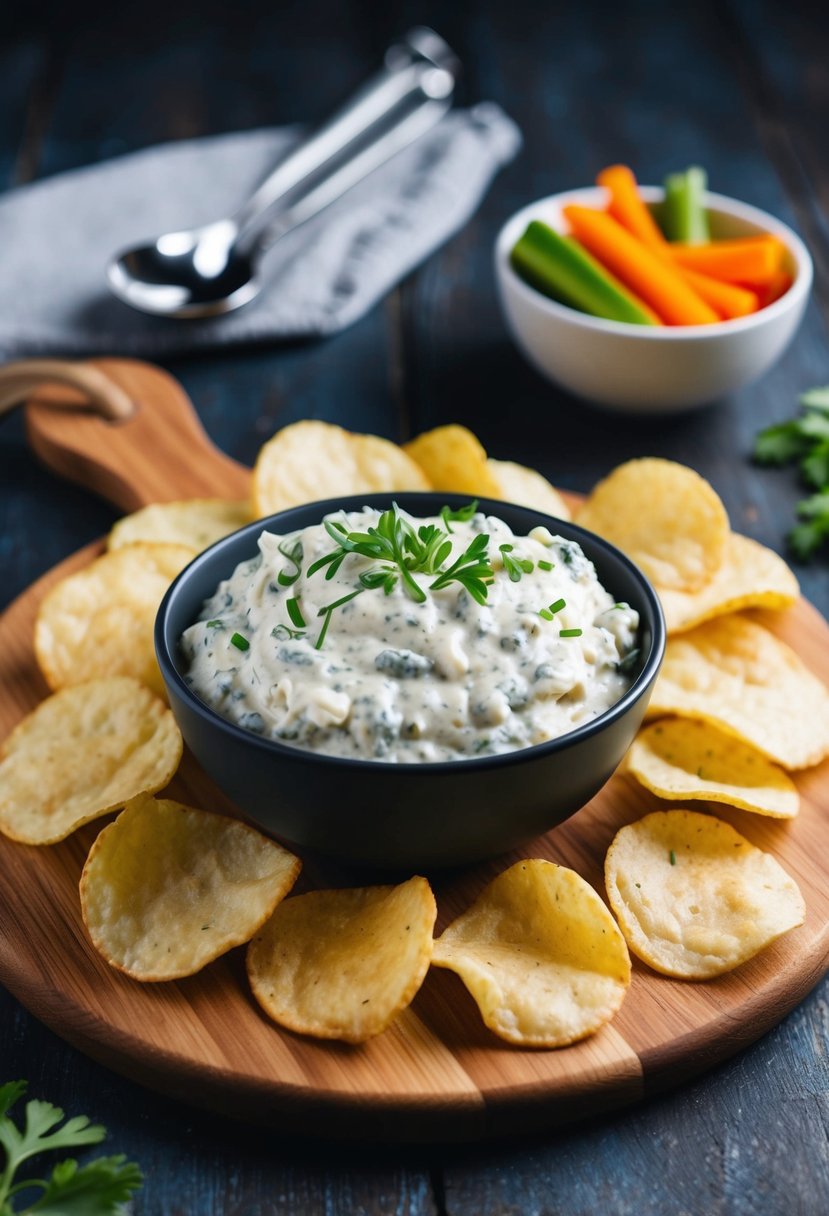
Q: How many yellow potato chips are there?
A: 14